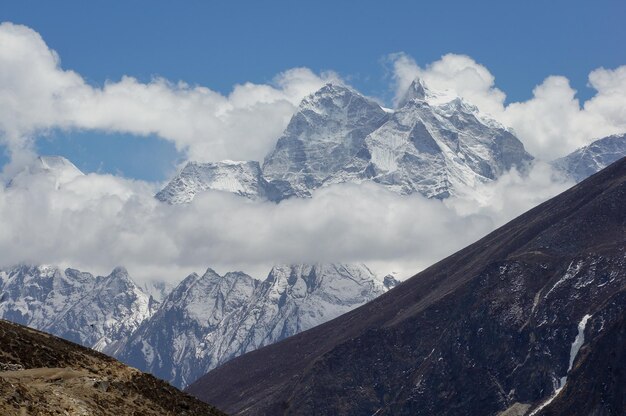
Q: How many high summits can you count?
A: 2